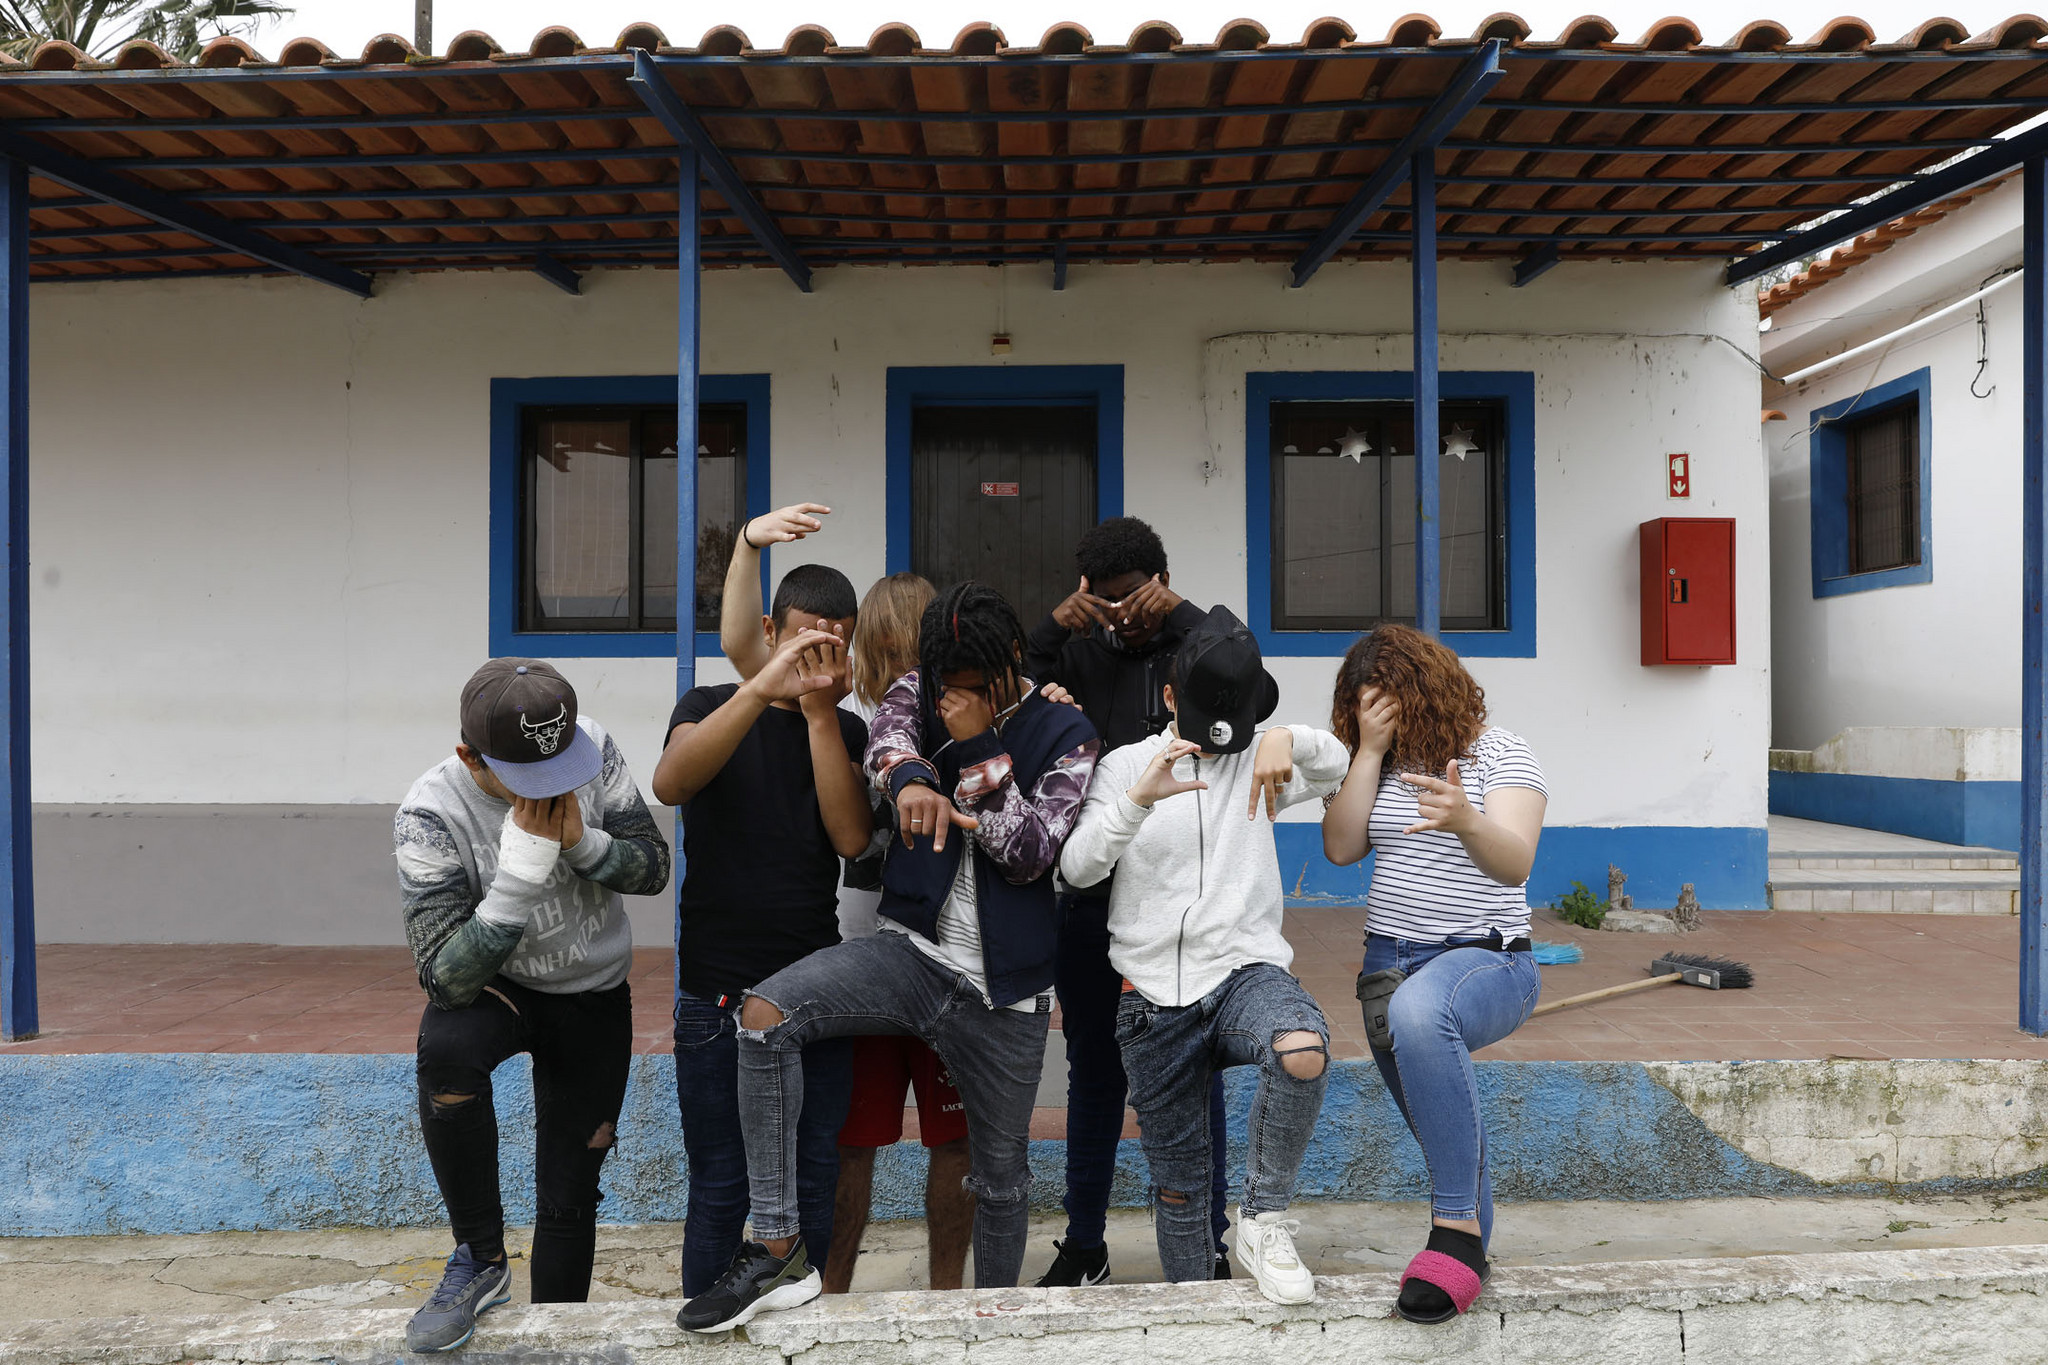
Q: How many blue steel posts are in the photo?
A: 4